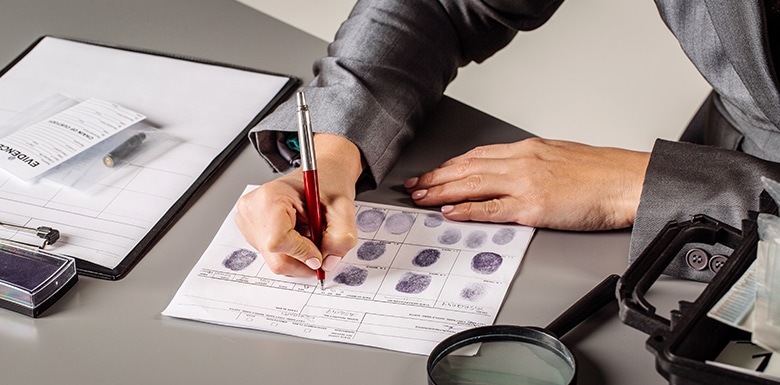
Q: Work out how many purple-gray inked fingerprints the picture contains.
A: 13